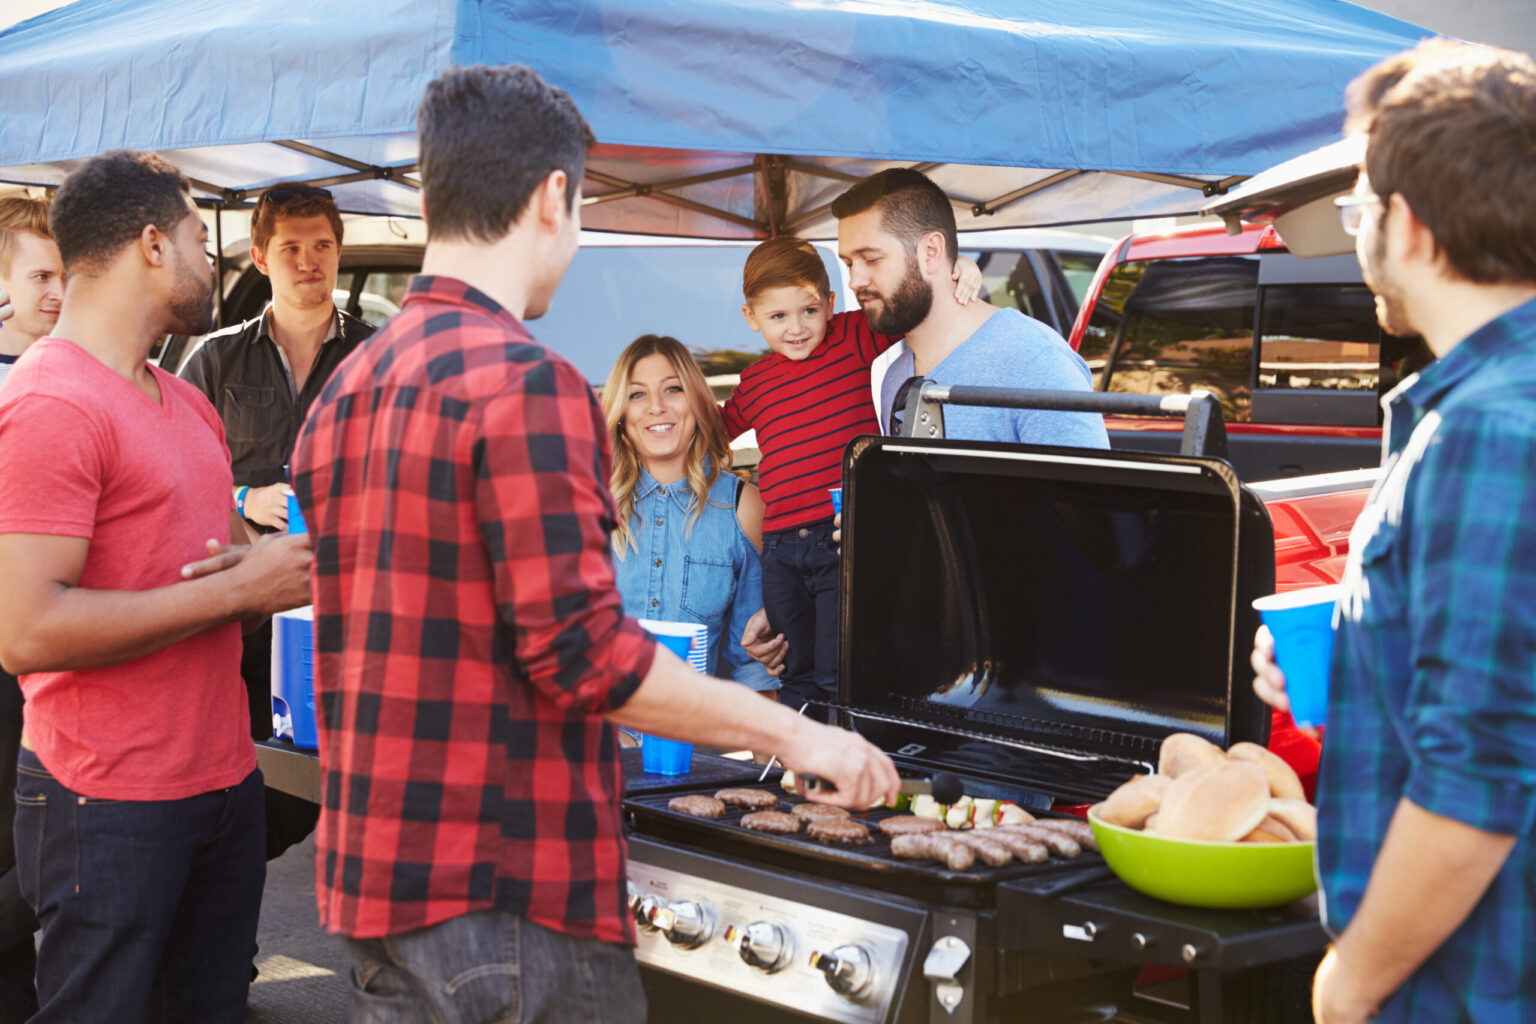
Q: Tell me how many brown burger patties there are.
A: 6